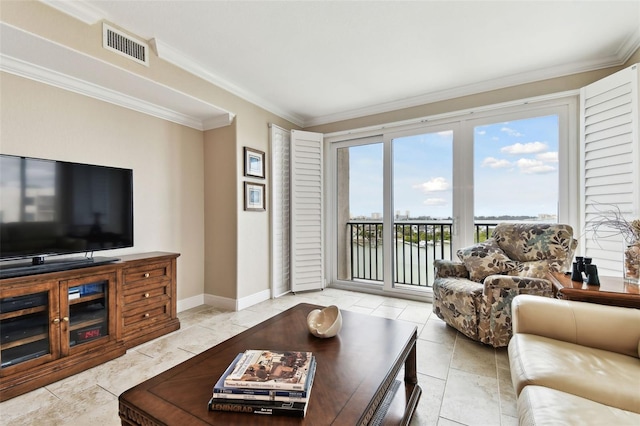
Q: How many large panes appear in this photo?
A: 3